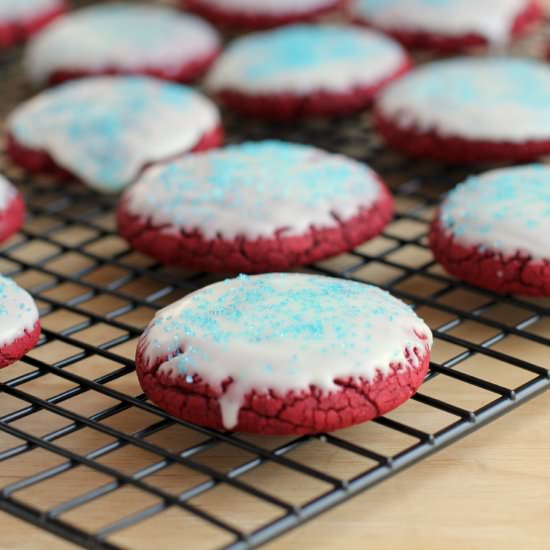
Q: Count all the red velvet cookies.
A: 12